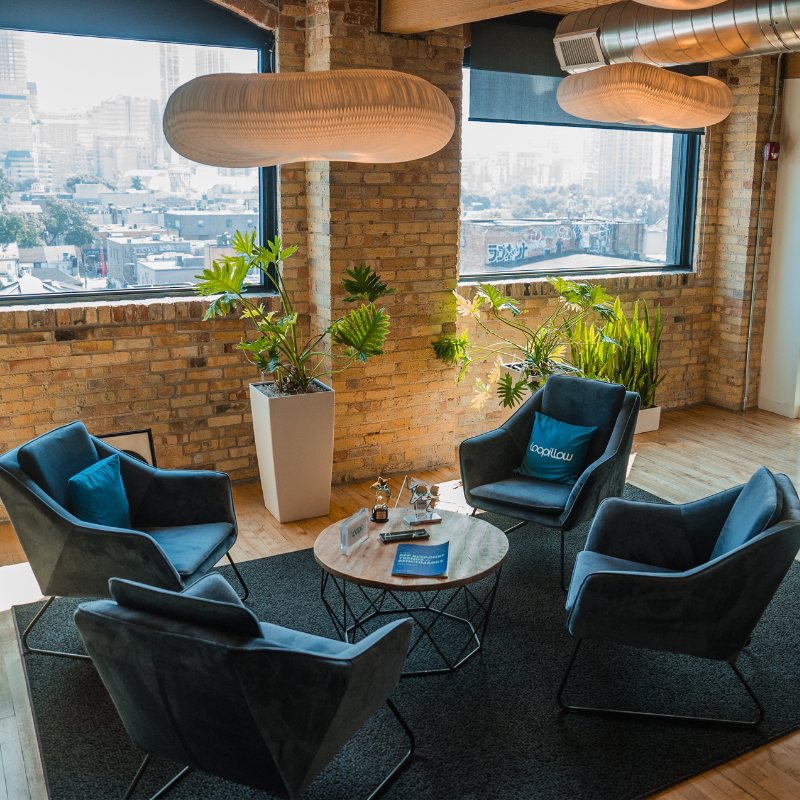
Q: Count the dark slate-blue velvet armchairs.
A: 4